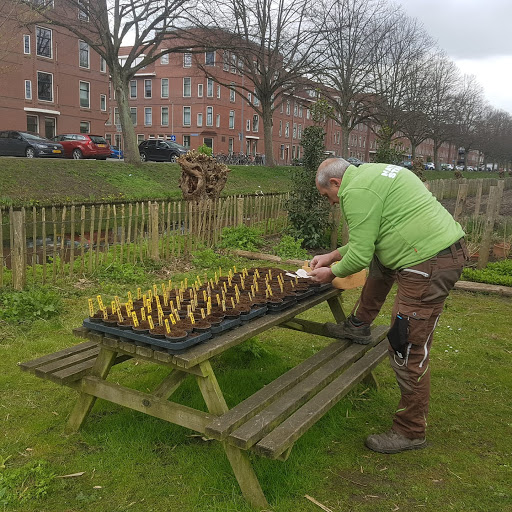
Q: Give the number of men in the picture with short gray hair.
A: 1